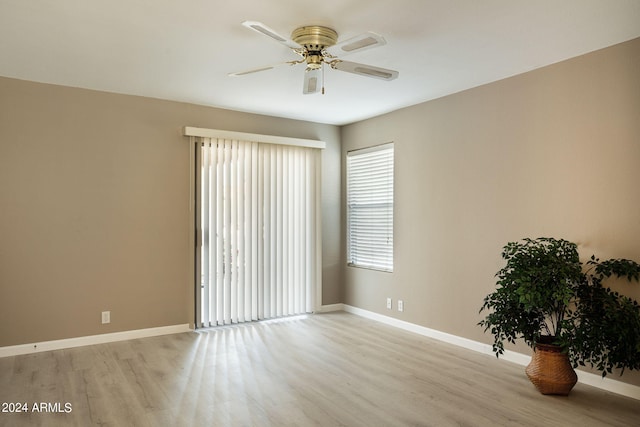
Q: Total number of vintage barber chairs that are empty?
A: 0